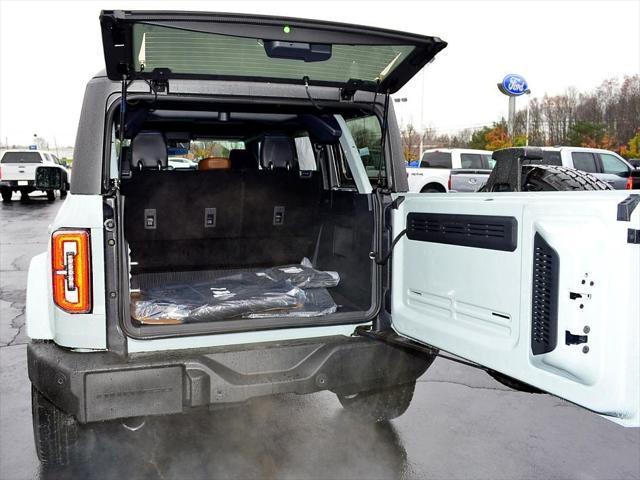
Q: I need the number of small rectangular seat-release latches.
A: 3